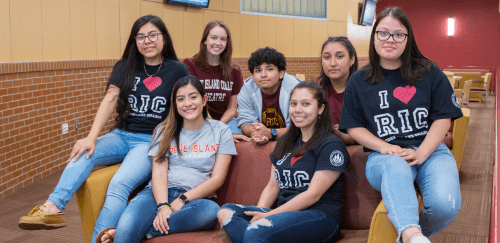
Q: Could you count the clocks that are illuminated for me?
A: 0